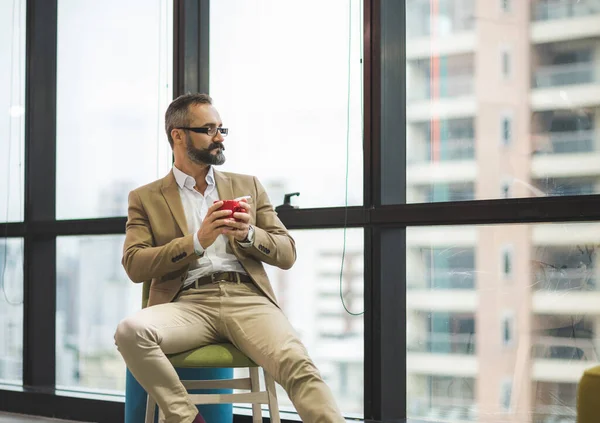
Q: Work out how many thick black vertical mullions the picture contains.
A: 3